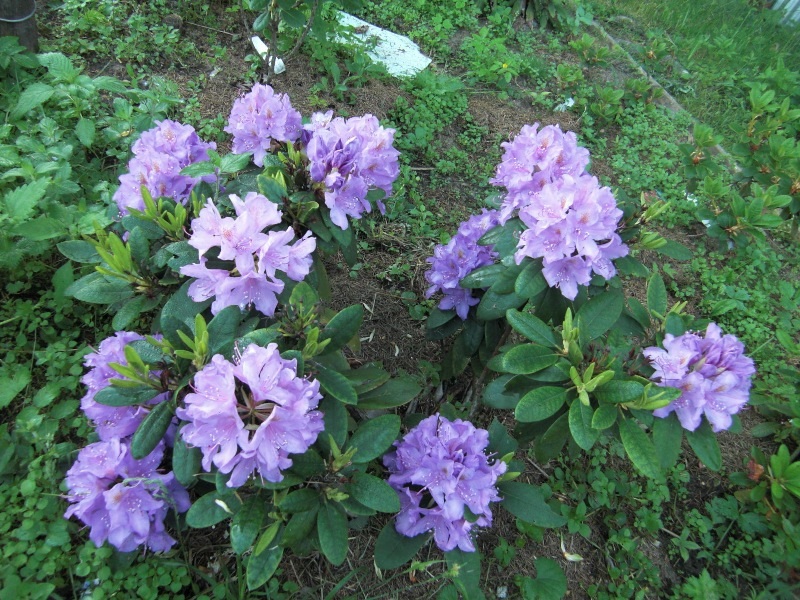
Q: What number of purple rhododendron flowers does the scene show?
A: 12